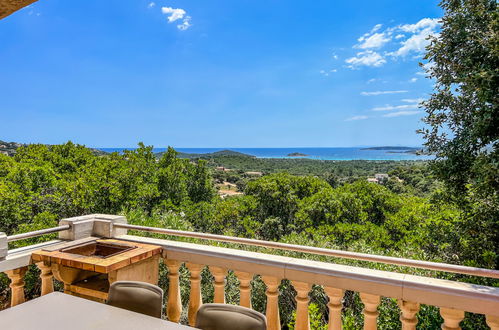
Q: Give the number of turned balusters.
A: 13